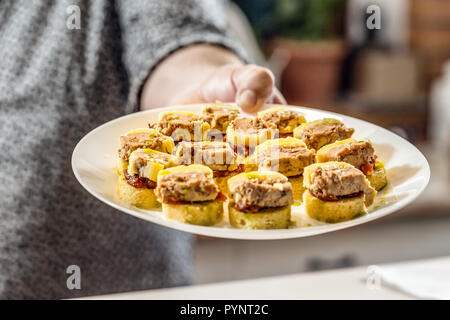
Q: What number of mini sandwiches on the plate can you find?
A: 13